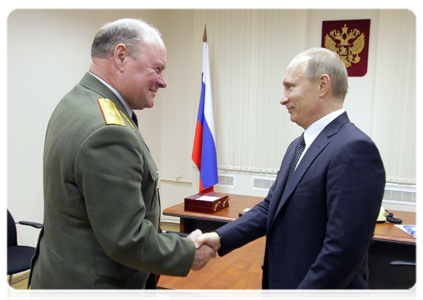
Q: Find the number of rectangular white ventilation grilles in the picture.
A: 3